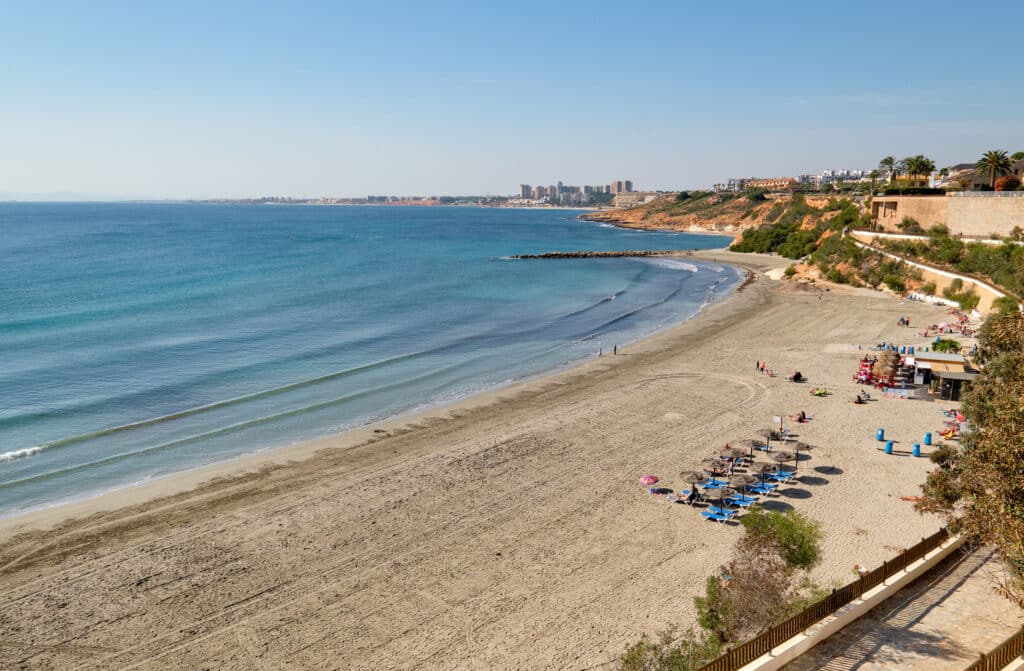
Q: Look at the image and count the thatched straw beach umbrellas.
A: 10